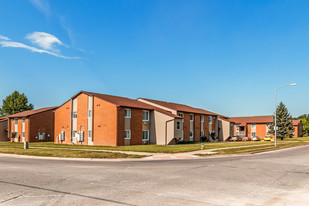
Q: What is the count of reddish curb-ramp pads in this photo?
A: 2